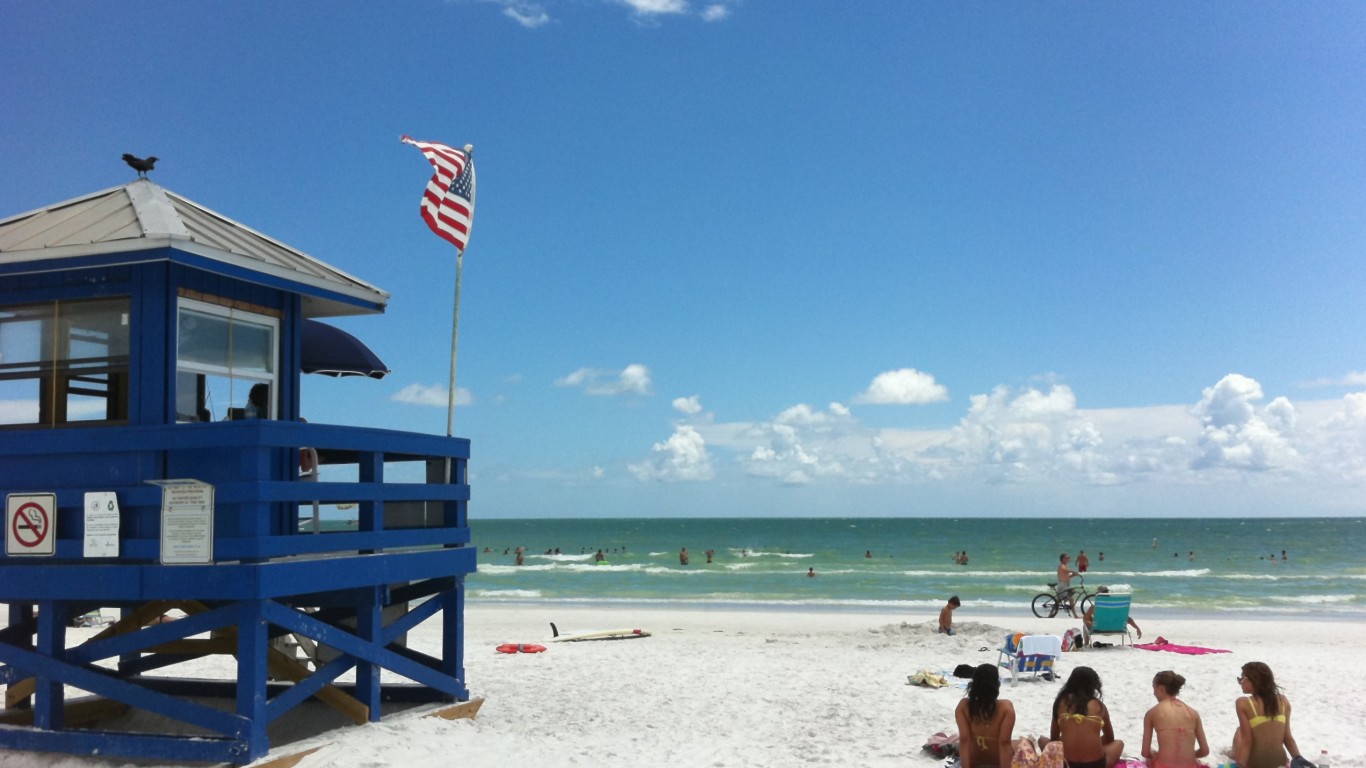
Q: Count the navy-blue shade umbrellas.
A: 1